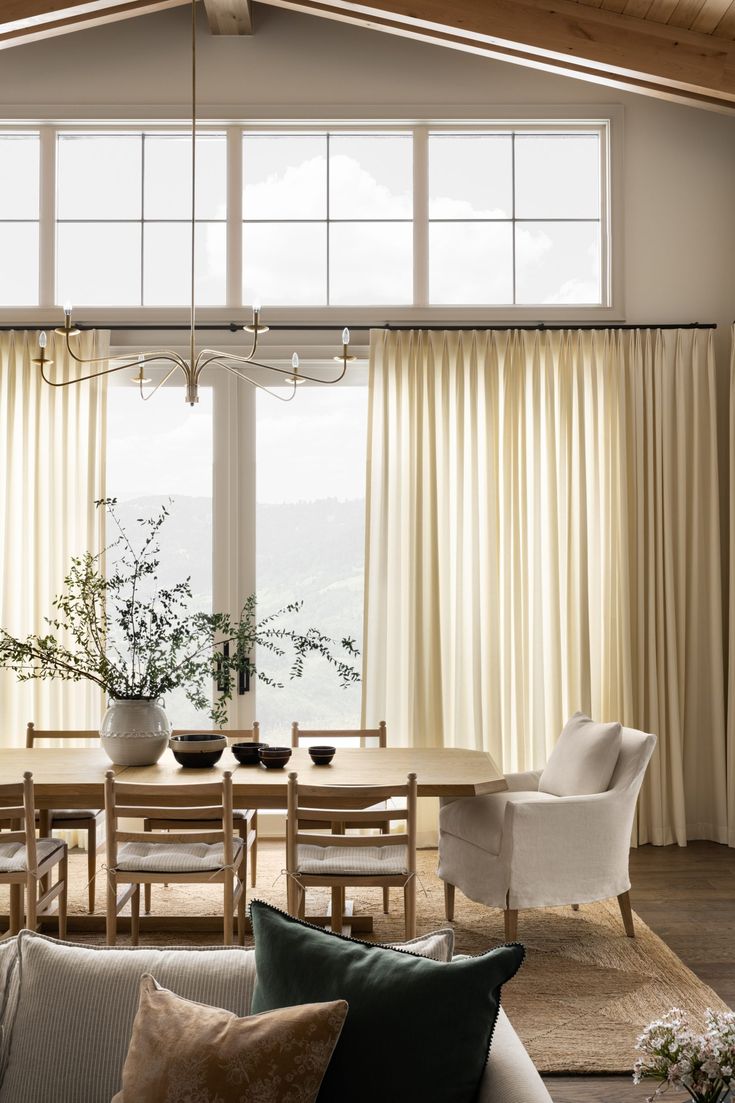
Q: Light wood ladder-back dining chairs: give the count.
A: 6